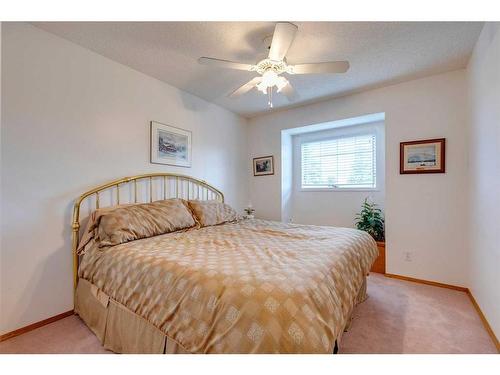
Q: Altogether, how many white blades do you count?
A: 5